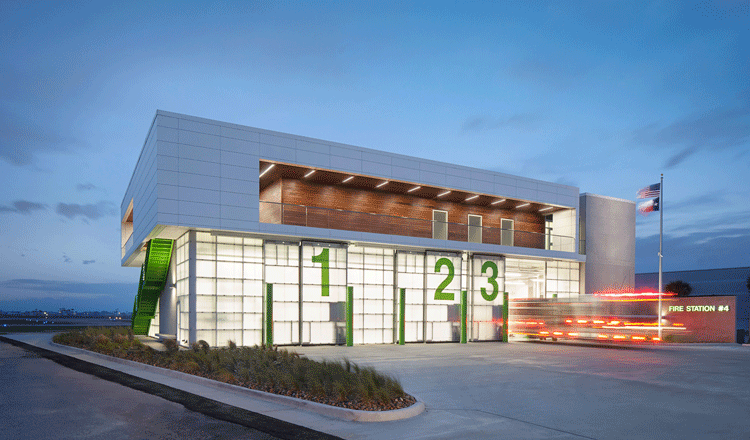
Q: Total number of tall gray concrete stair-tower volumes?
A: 1